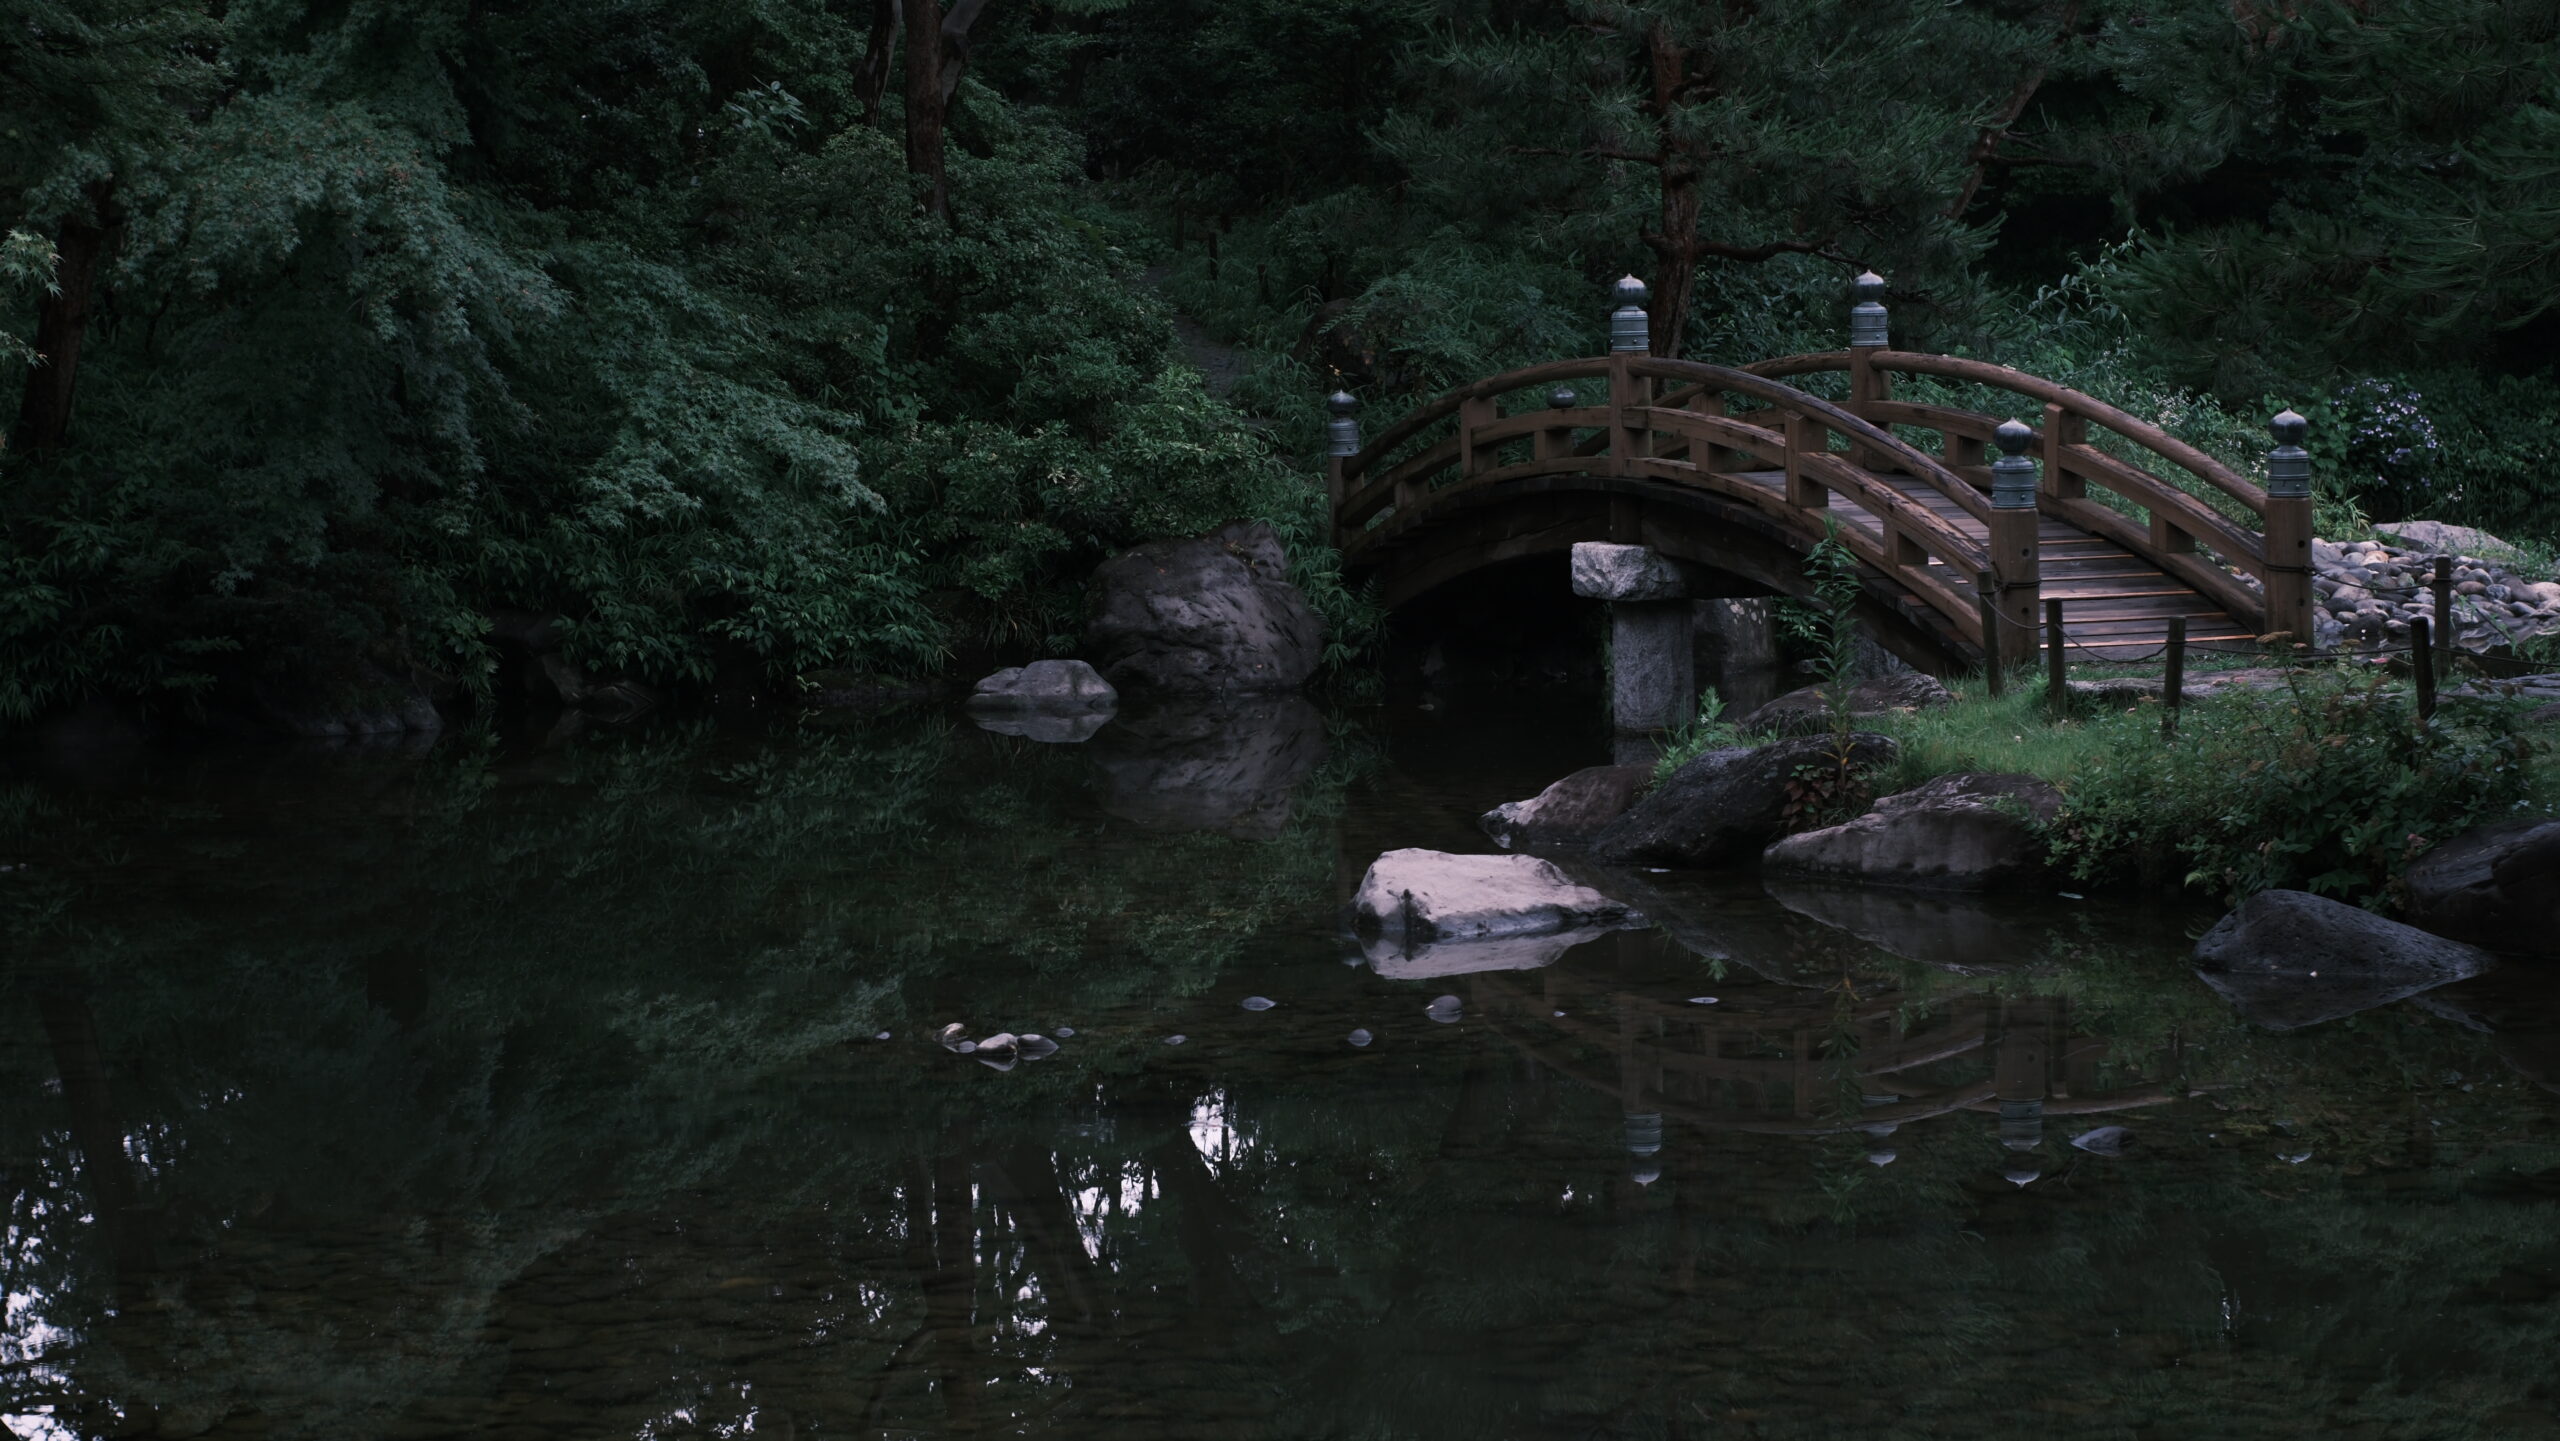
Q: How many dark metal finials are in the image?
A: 6